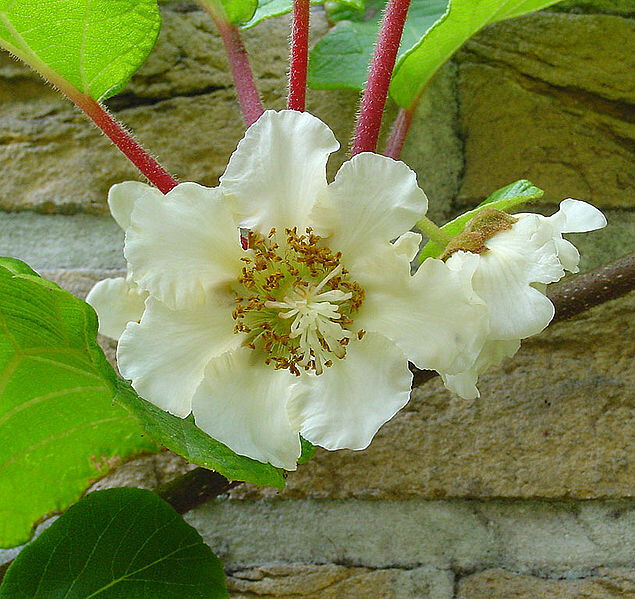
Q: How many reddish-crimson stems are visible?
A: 5